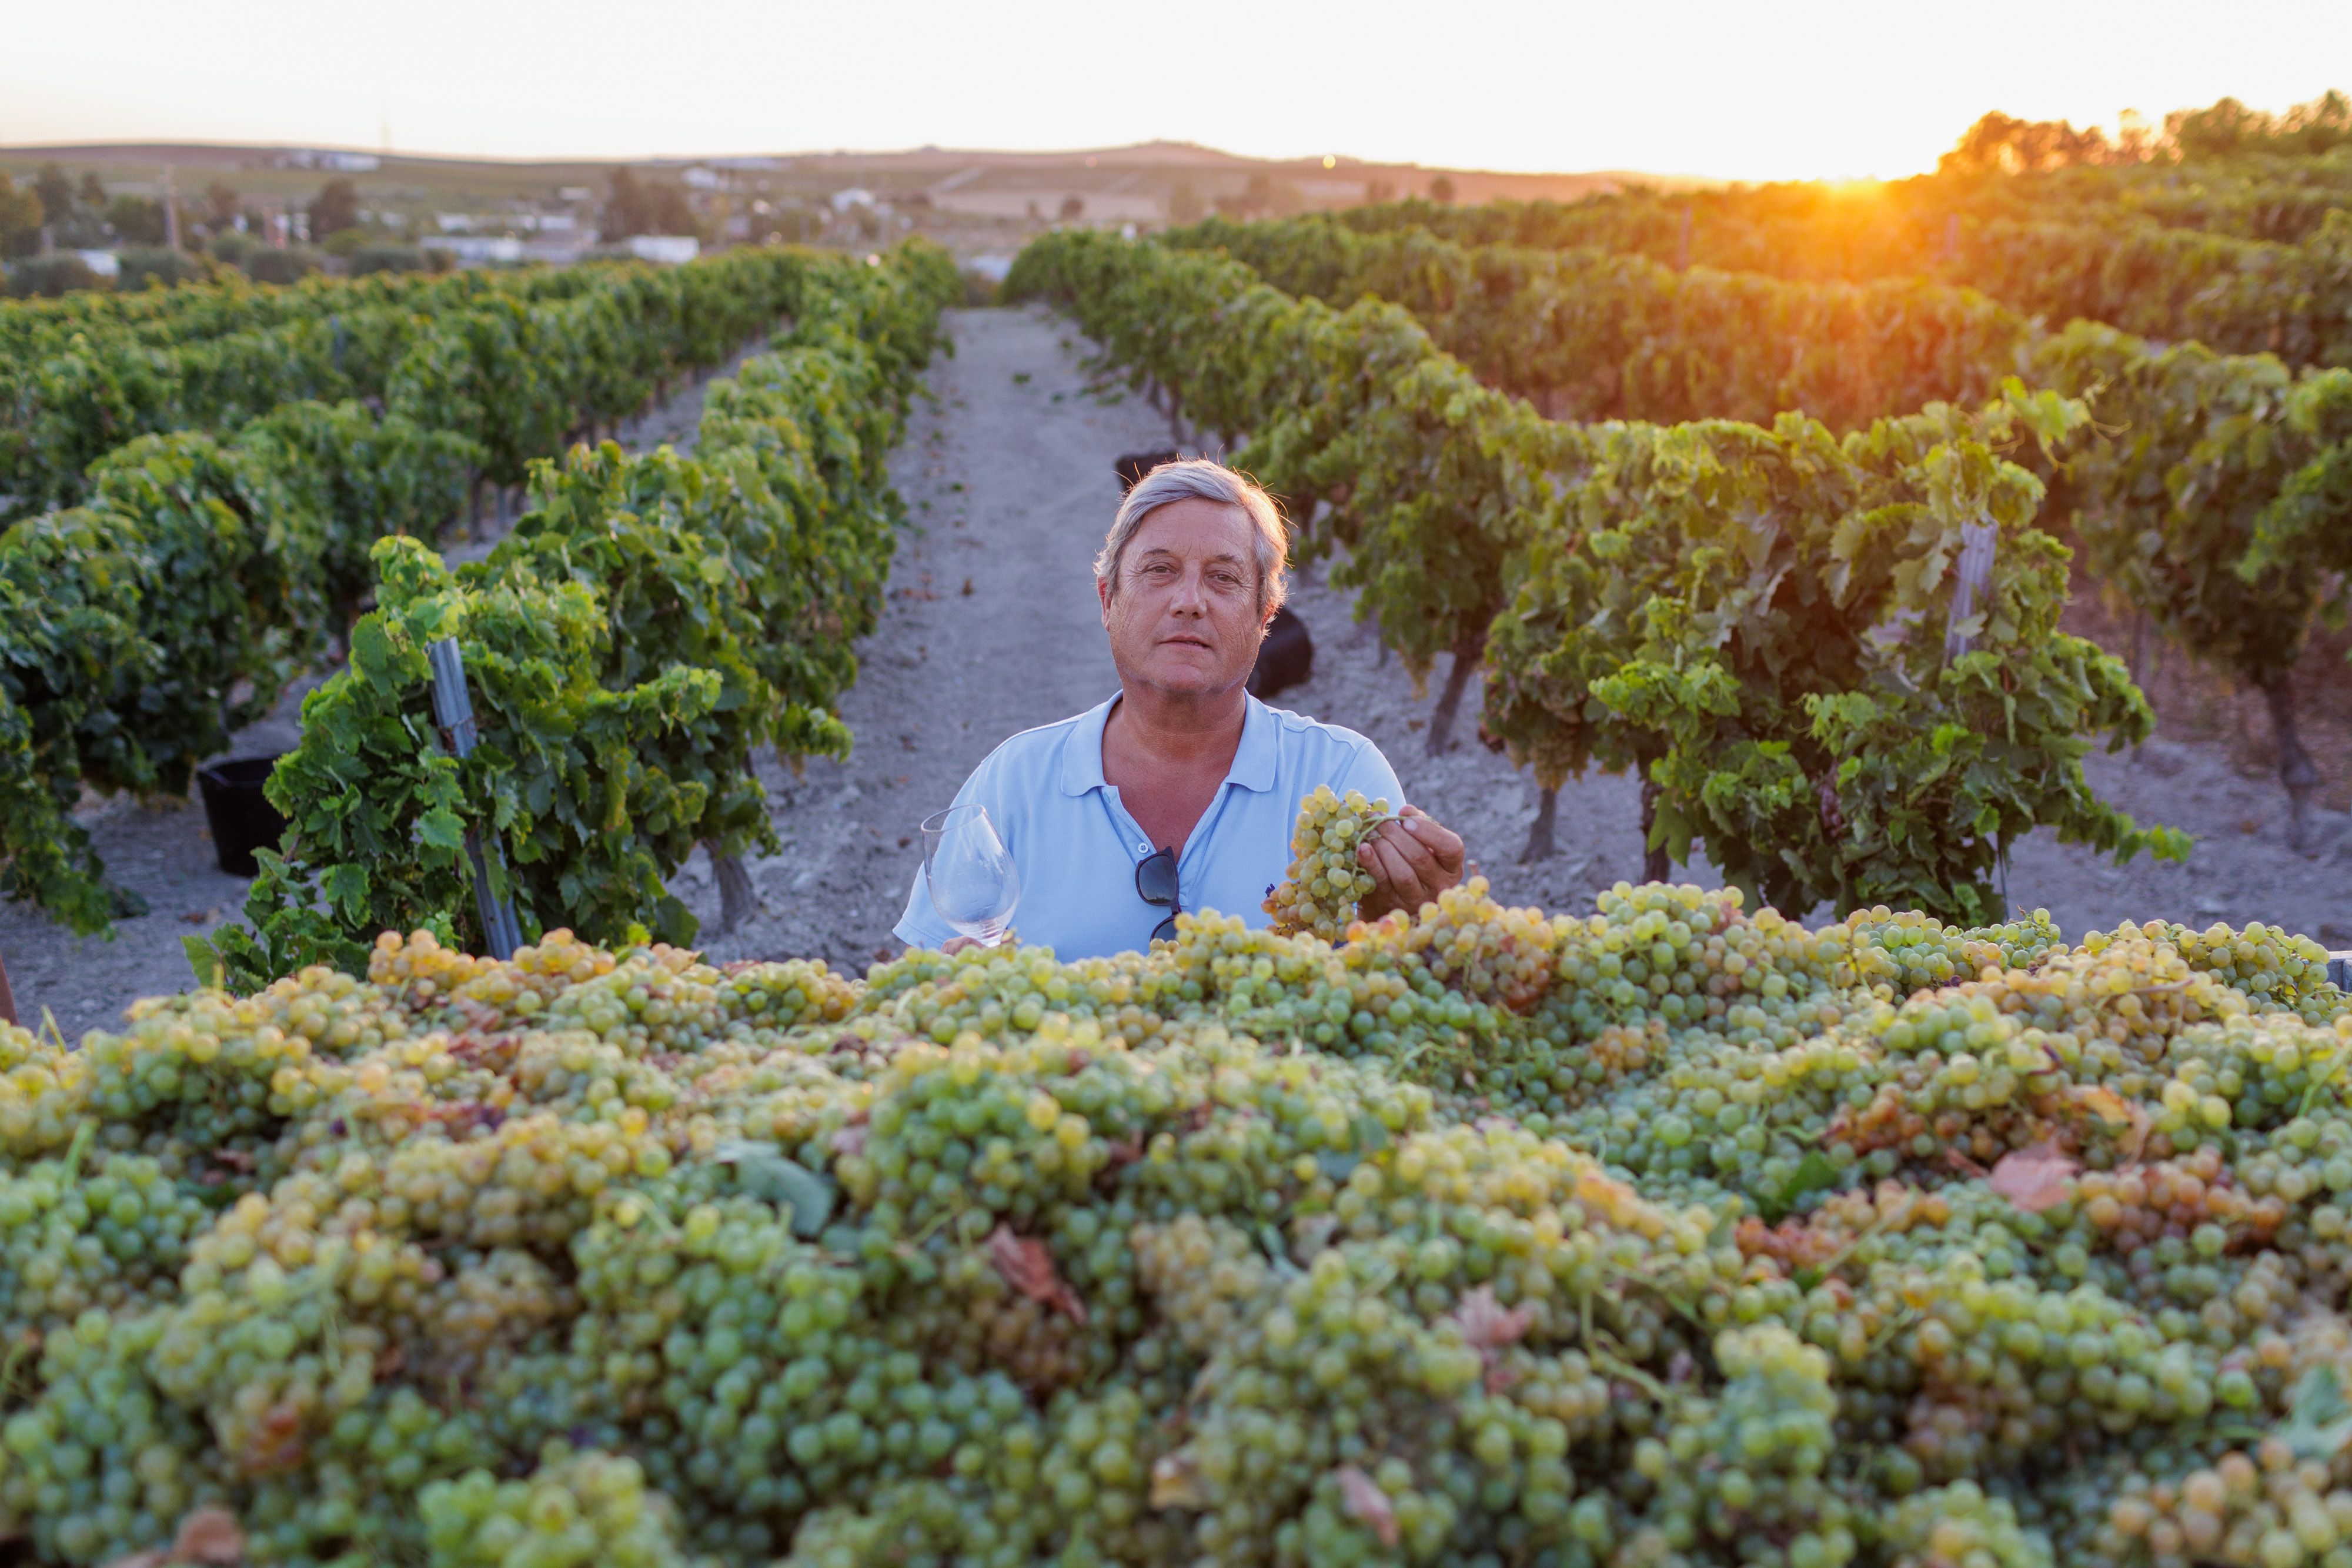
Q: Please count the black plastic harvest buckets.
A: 3